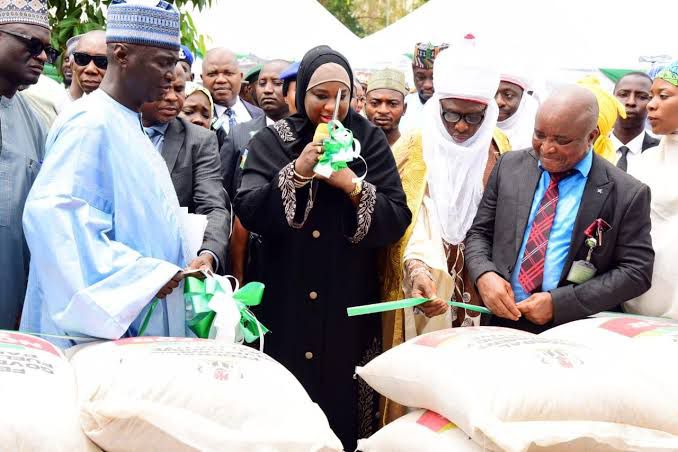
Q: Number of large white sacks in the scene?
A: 5